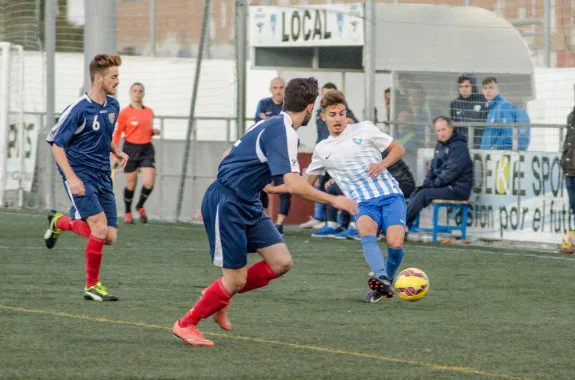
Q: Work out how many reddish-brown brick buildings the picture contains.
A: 1